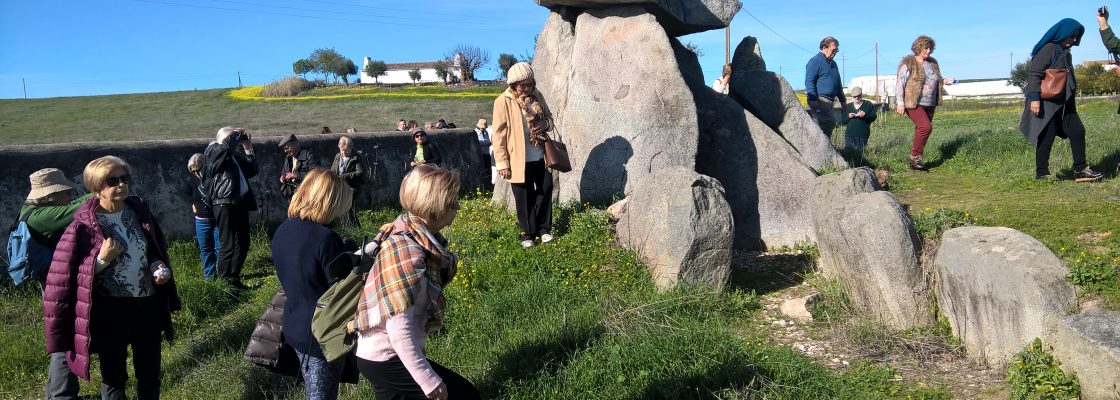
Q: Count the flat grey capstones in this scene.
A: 1